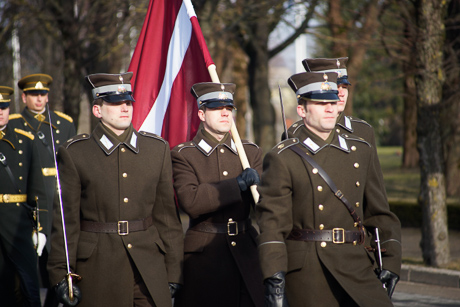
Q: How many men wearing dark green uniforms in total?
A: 2